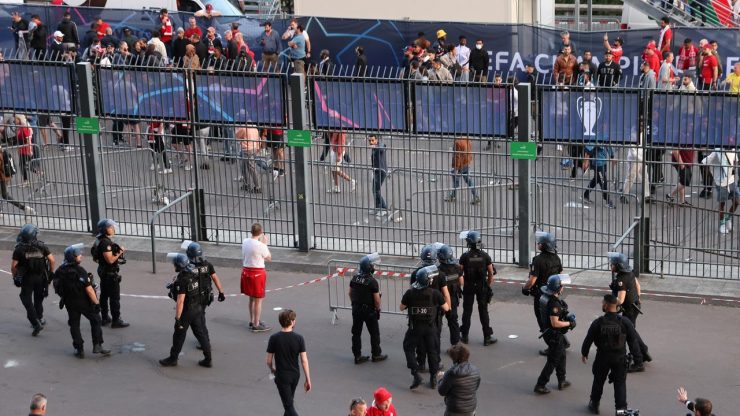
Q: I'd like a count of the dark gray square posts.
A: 3